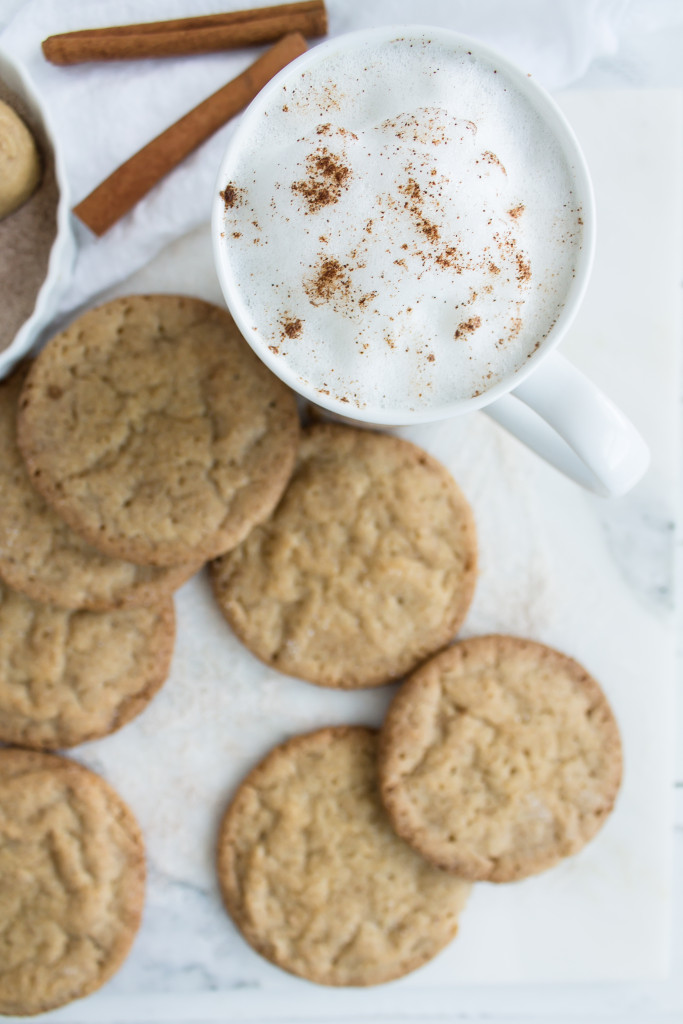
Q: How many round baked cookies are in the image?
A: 7